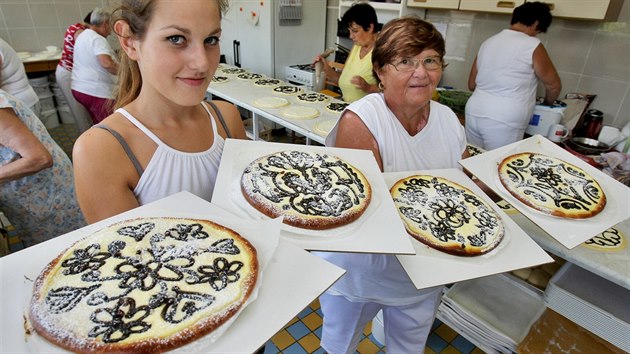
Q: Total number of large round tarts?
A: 4